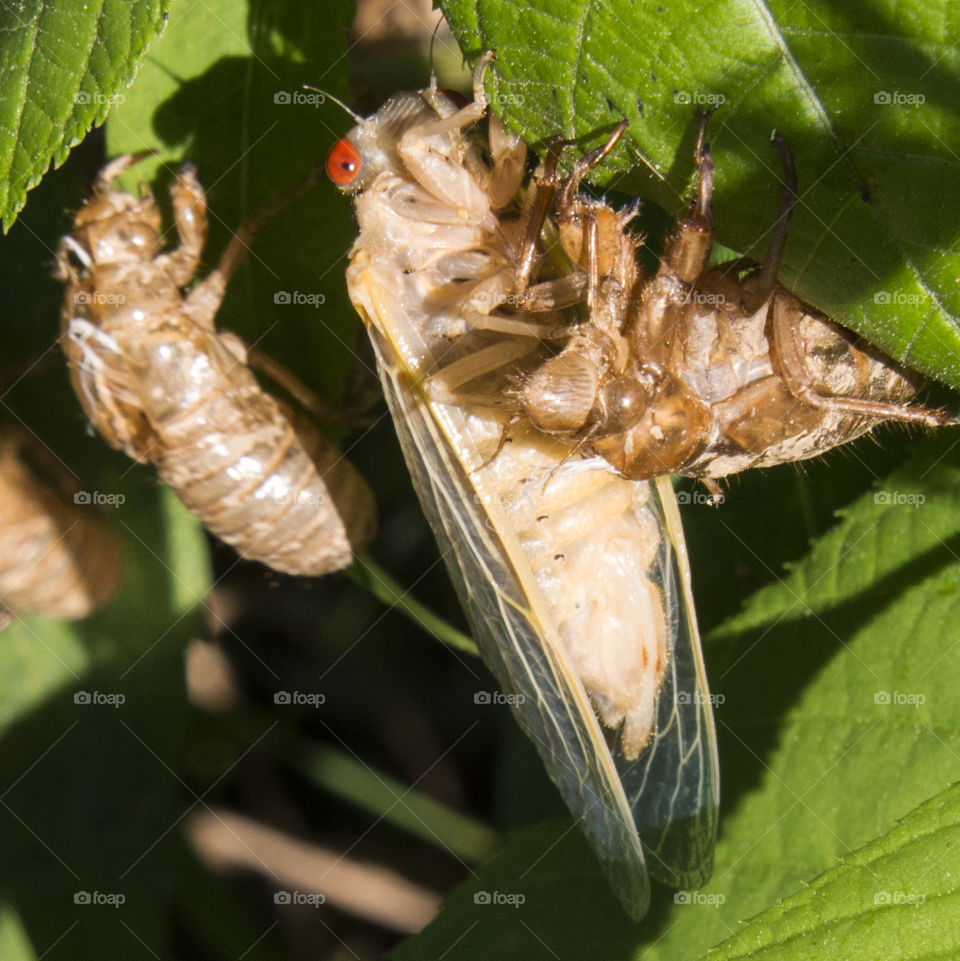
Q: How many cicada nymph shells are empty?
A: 3